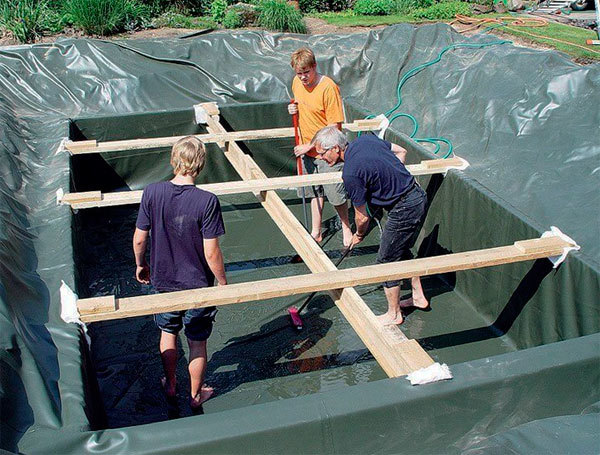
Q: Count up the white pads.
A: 8